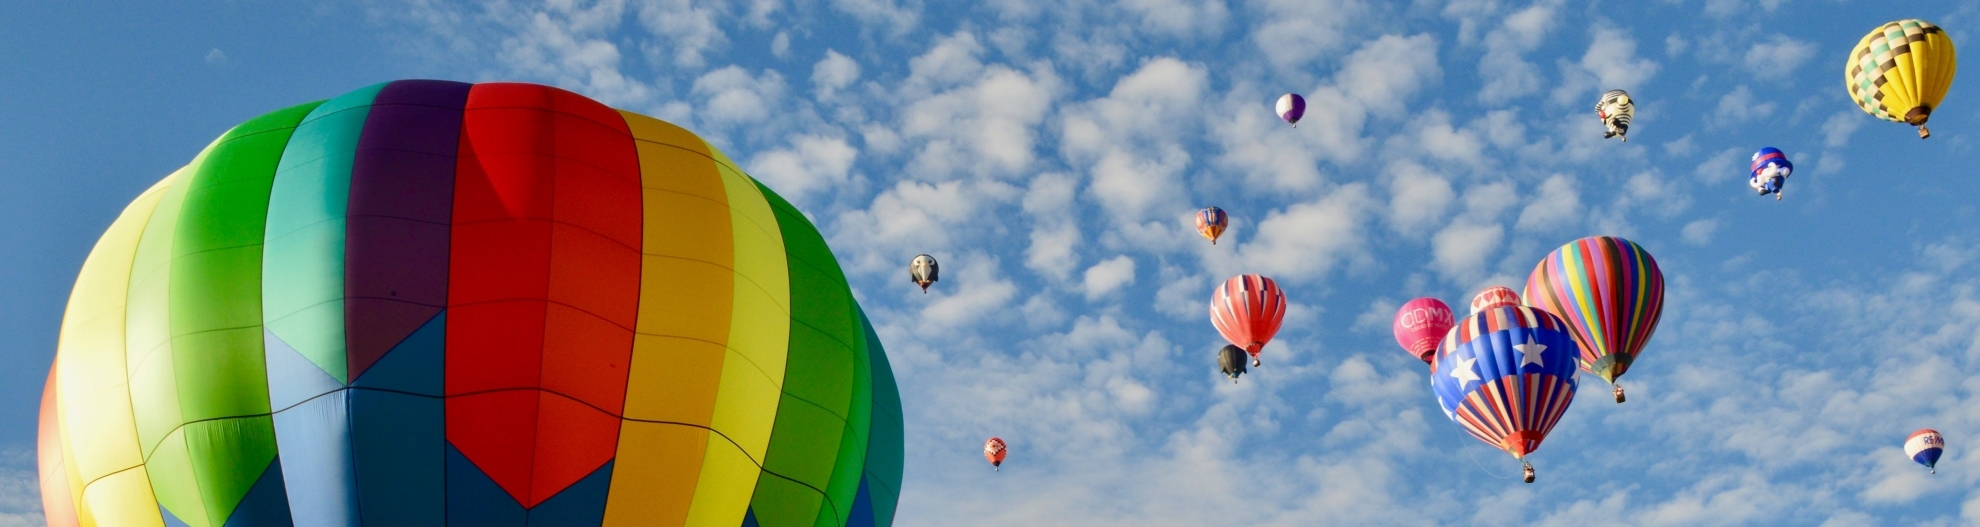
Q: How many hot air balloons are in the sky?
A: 15